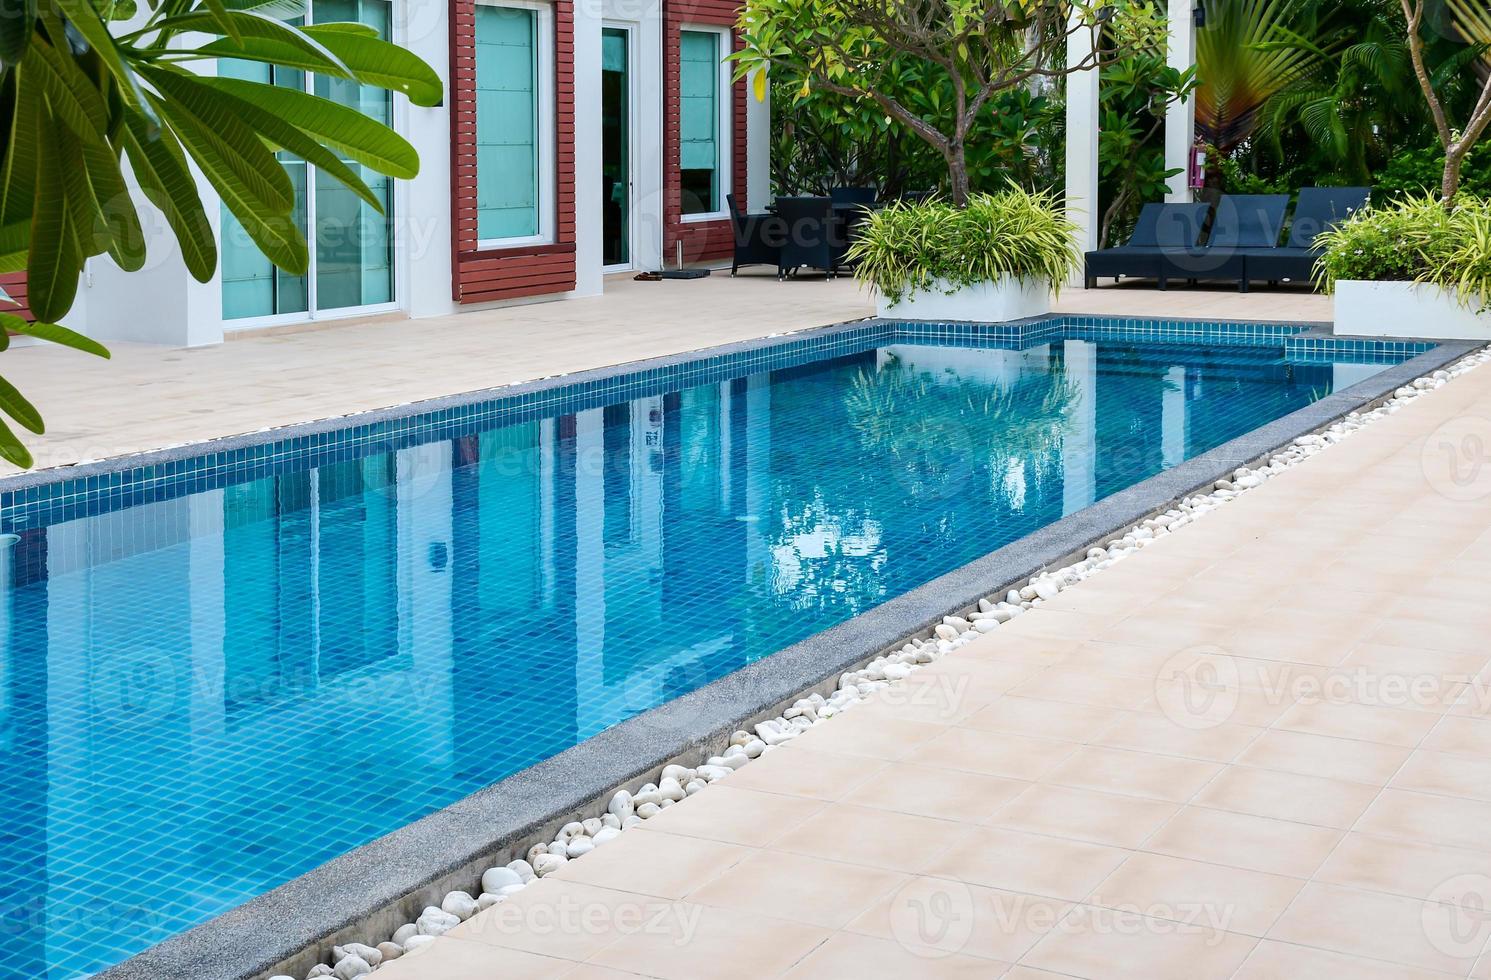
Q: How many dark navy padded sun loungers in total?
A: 3